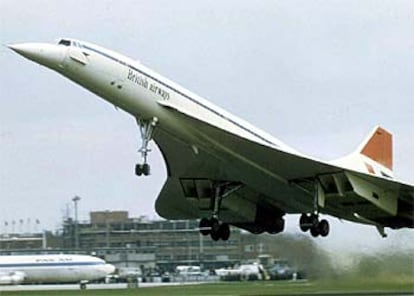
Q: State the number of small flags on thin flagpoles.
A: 5